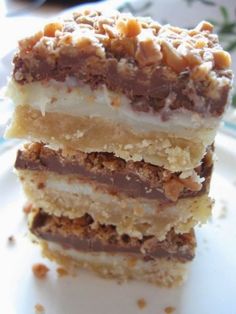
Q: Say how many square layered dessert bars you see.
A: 3